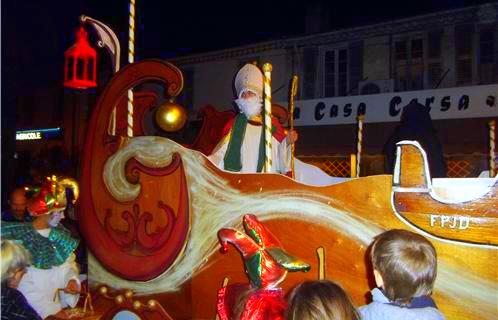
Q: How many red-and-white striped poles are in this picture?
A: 0